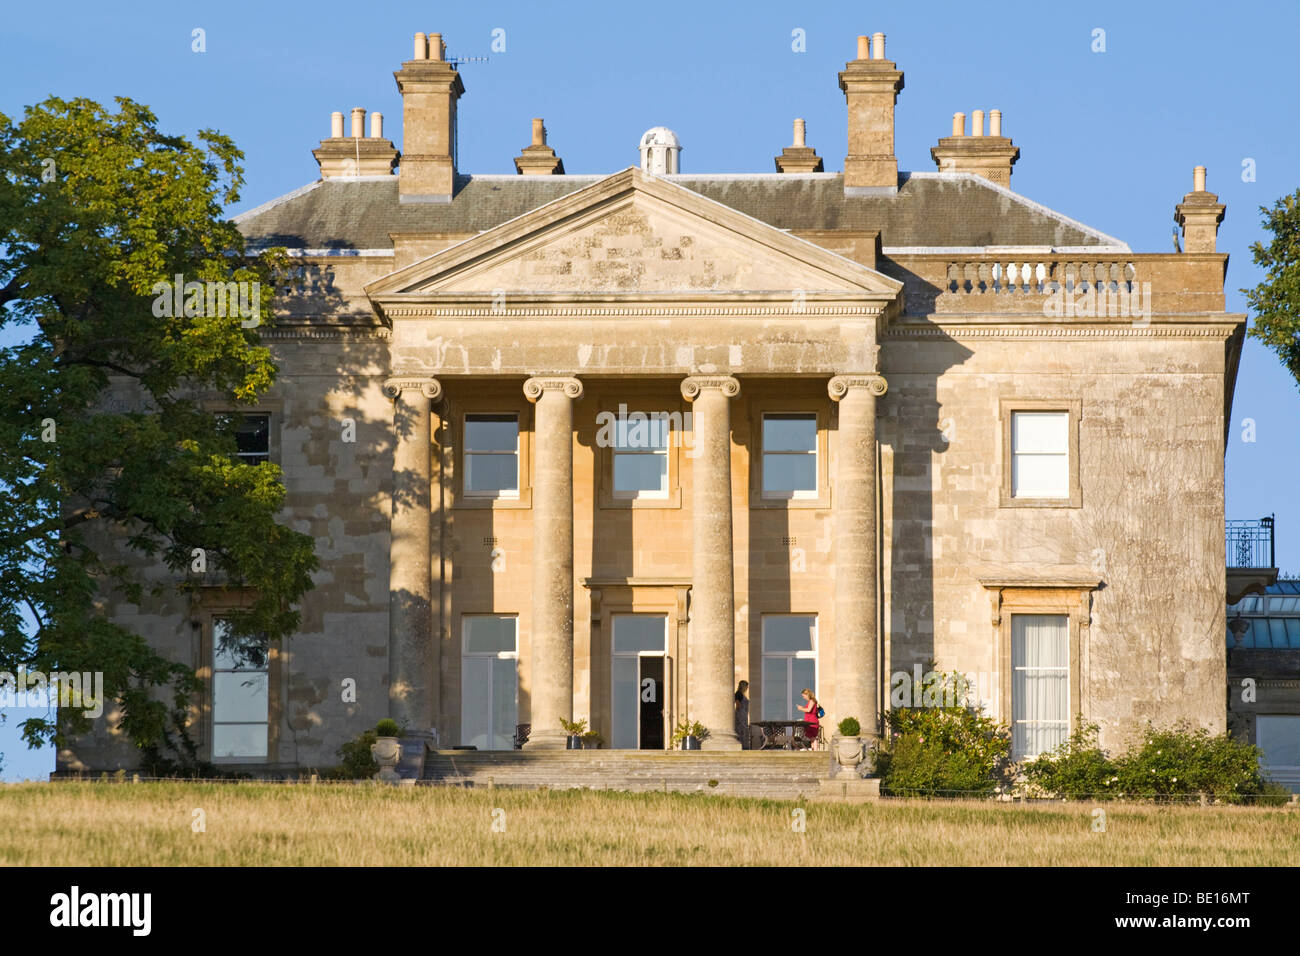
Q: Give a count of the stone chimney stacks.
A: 7